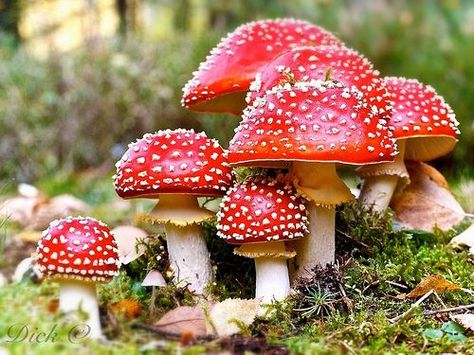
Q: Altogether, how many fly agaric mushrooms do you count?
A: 7